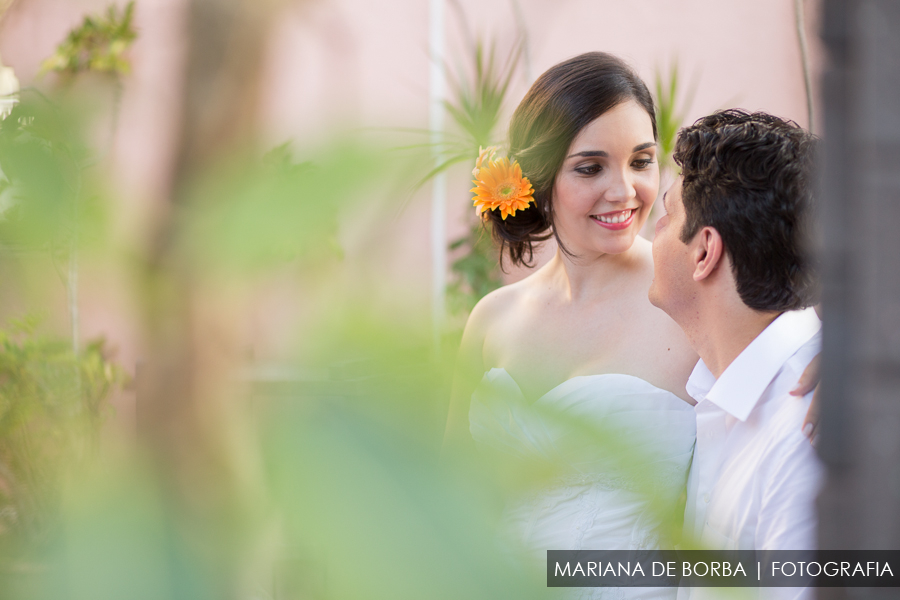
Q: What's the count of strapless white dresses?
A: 1